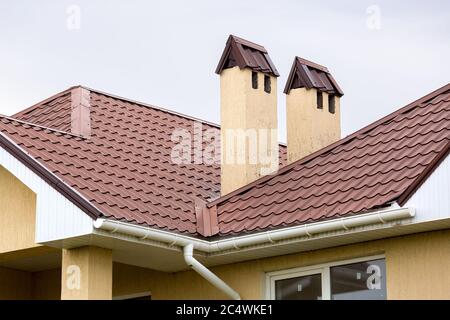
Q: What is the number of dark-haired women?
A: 0